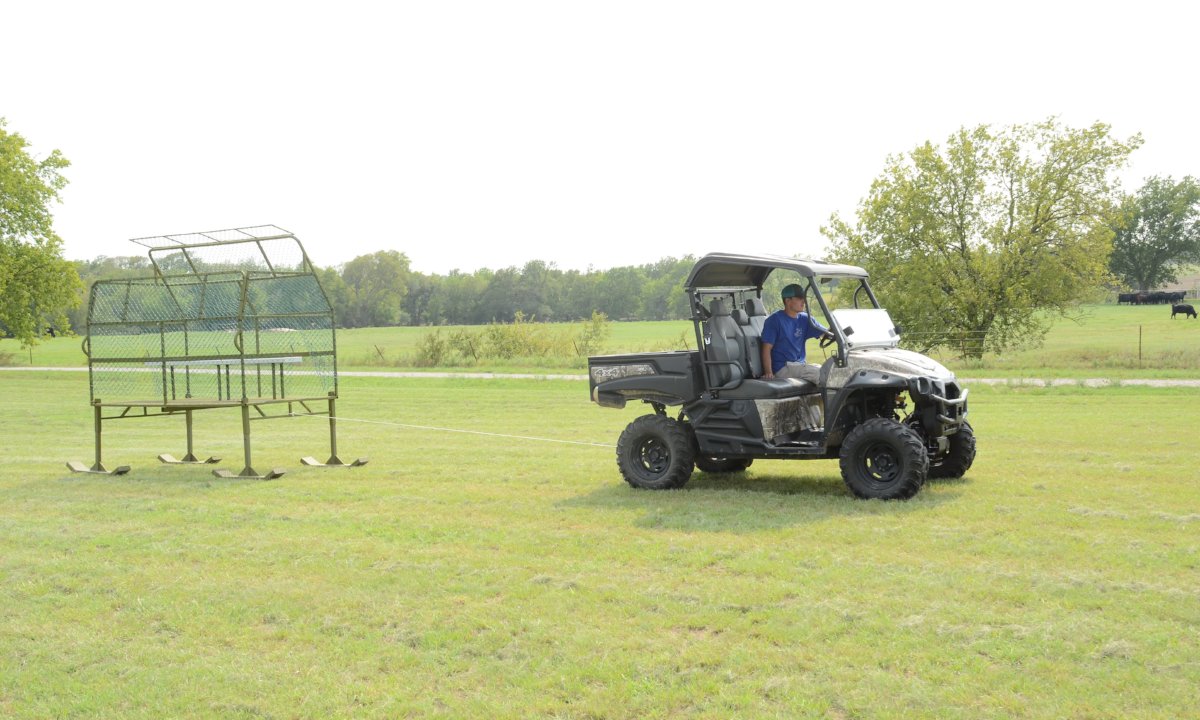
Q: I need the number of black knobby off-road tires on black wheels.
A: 4